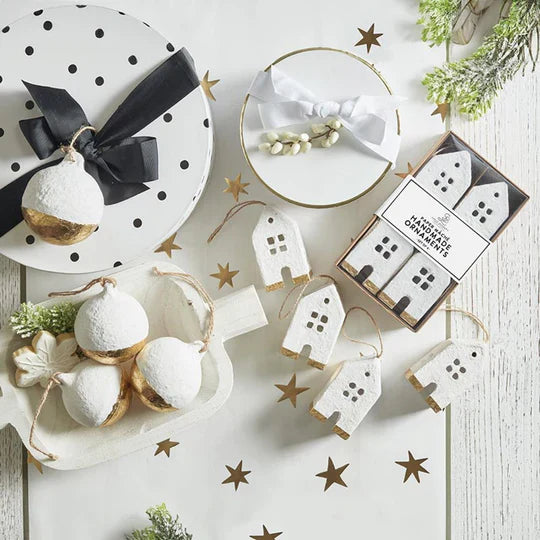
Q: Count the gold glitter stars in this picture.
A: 14